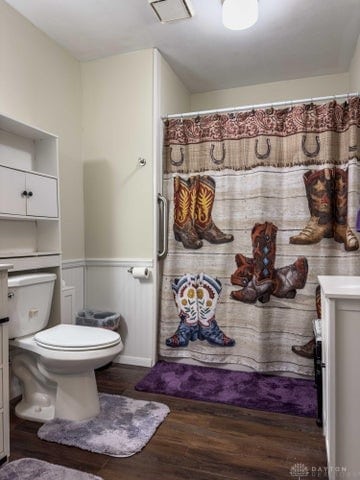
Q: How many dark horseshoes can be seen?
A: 4